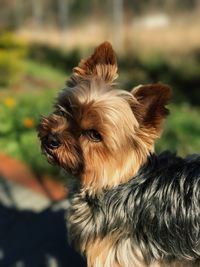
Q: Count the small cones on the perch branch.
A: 0